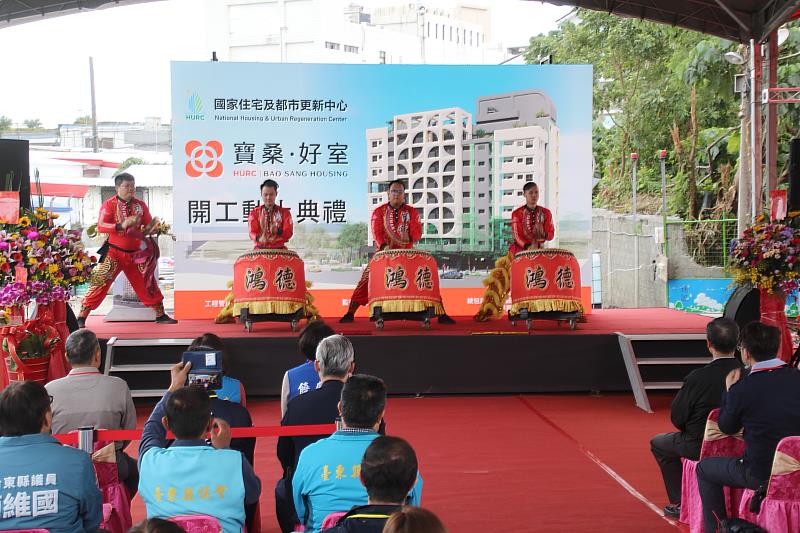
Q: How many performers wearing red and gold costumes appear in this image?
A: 4